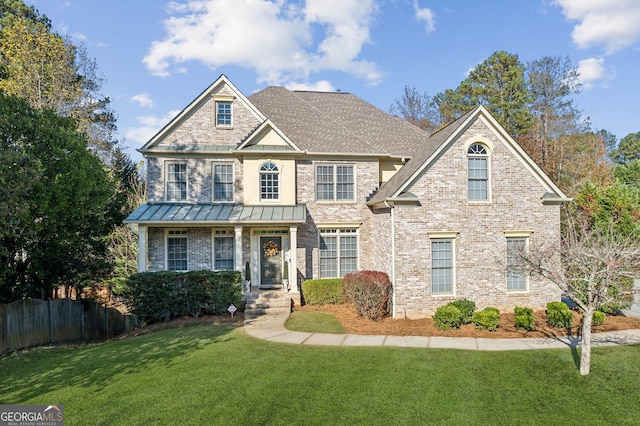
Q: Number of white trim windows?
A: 11